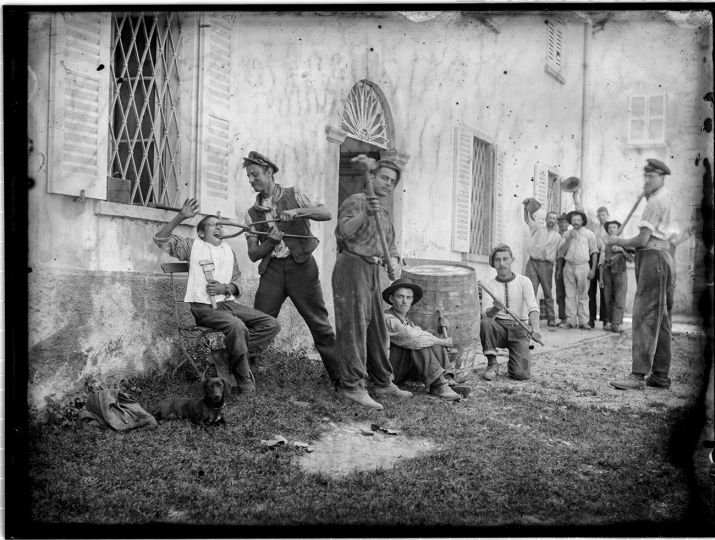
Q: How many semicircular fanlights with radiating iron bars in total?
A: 1